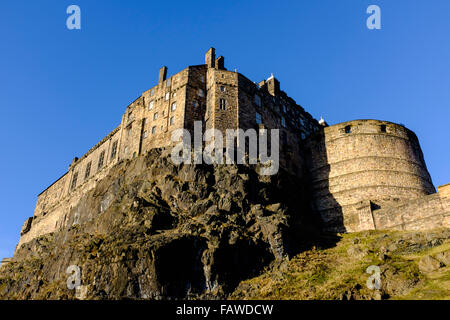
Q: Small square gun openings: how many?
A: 2